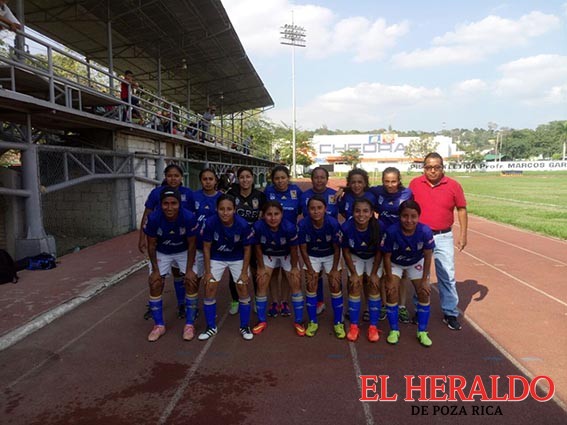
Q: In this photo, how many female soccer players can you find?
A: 13